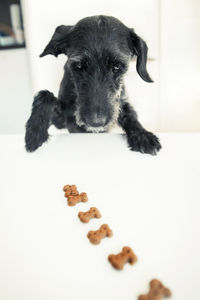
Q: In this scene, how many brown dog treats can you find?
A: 6